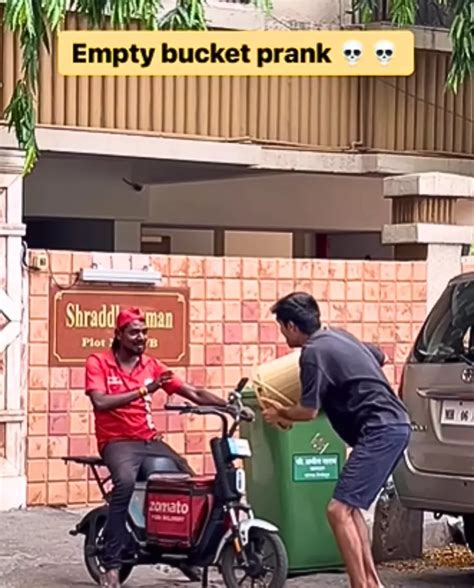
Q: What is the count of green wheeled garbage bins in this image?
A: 1